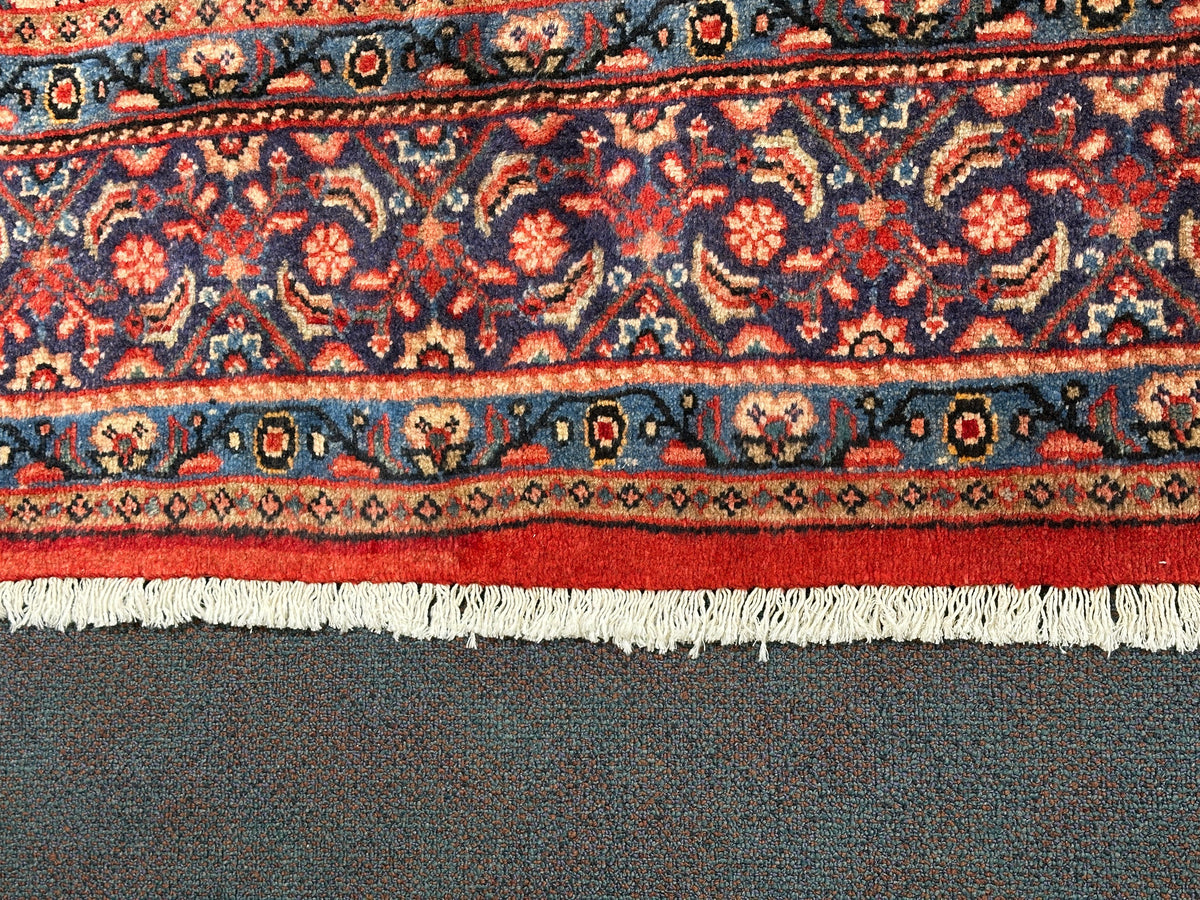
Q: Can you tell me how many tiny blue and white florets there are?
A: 12